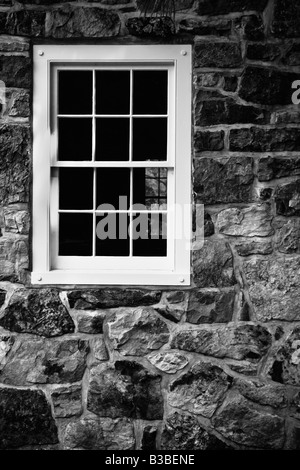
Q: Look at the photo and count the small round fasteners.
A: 4